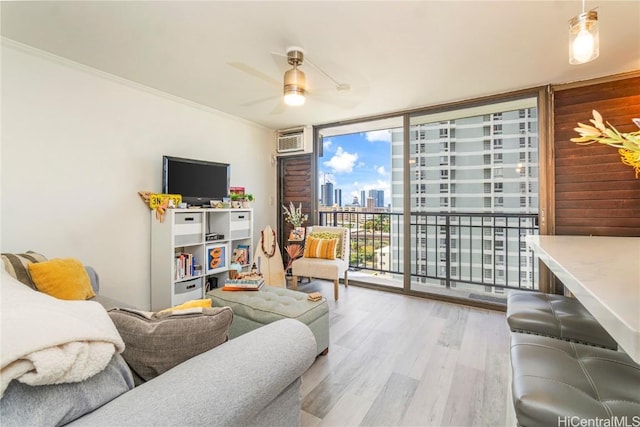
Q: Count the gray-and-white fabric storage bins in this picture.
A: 3